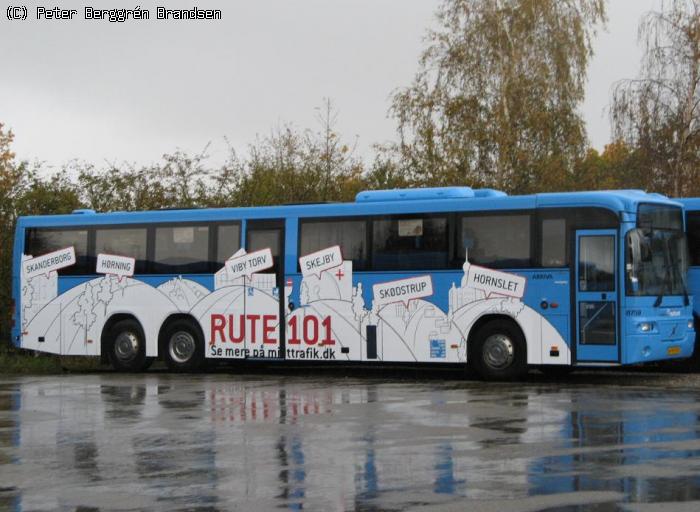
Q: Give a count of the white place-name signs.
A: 6